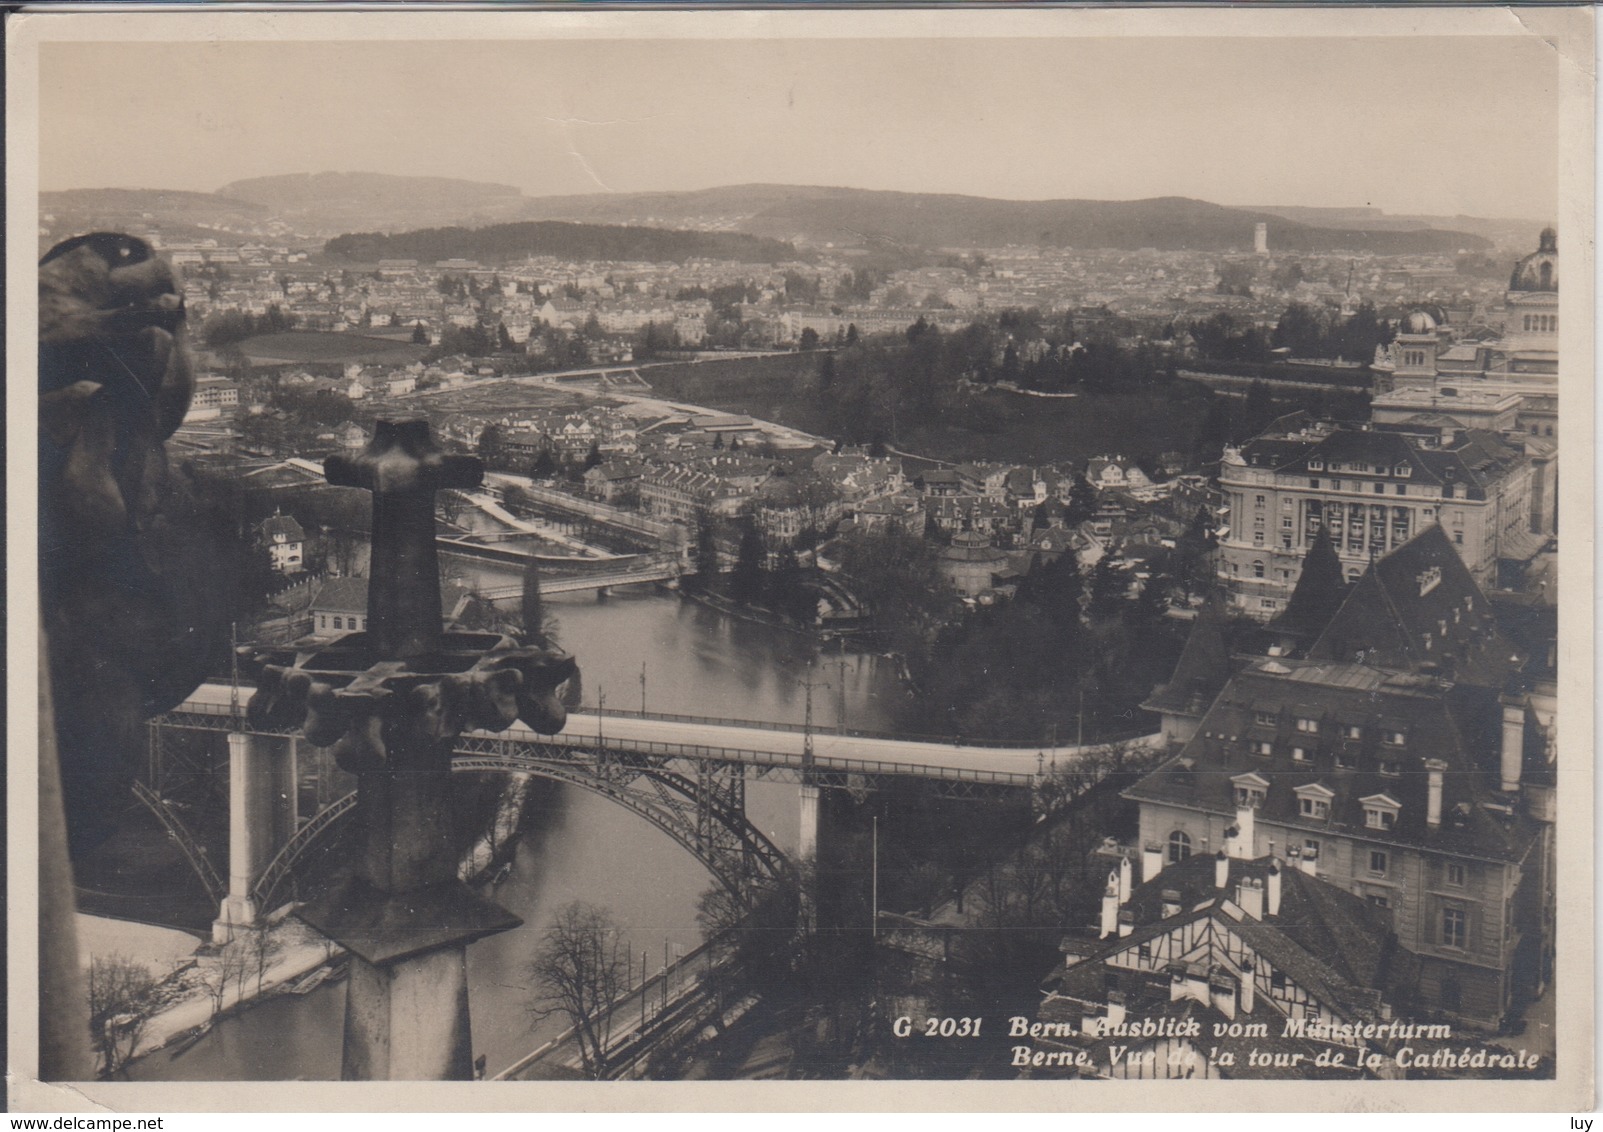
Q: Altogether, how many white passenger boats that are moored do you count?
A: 0